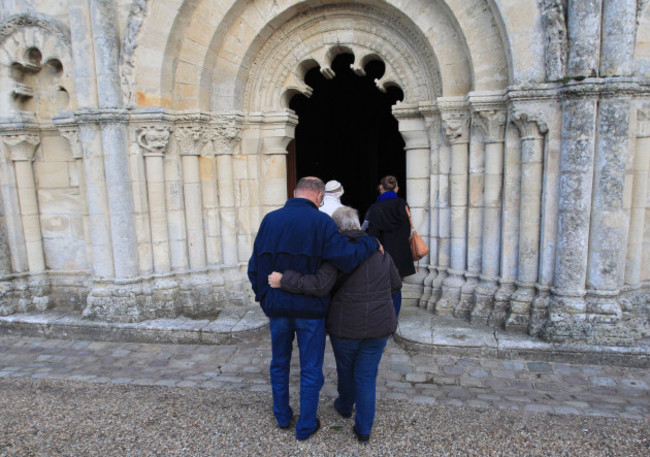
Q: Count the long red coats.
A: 0